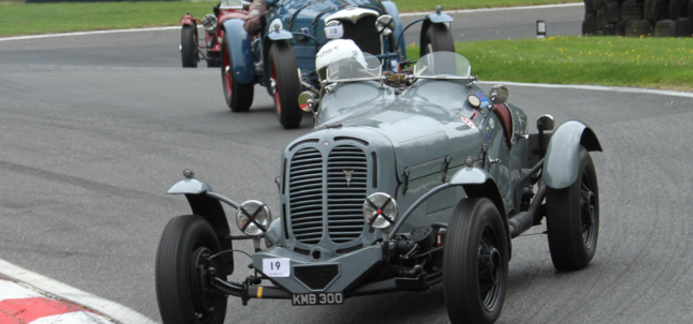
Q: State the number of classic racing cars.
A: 3